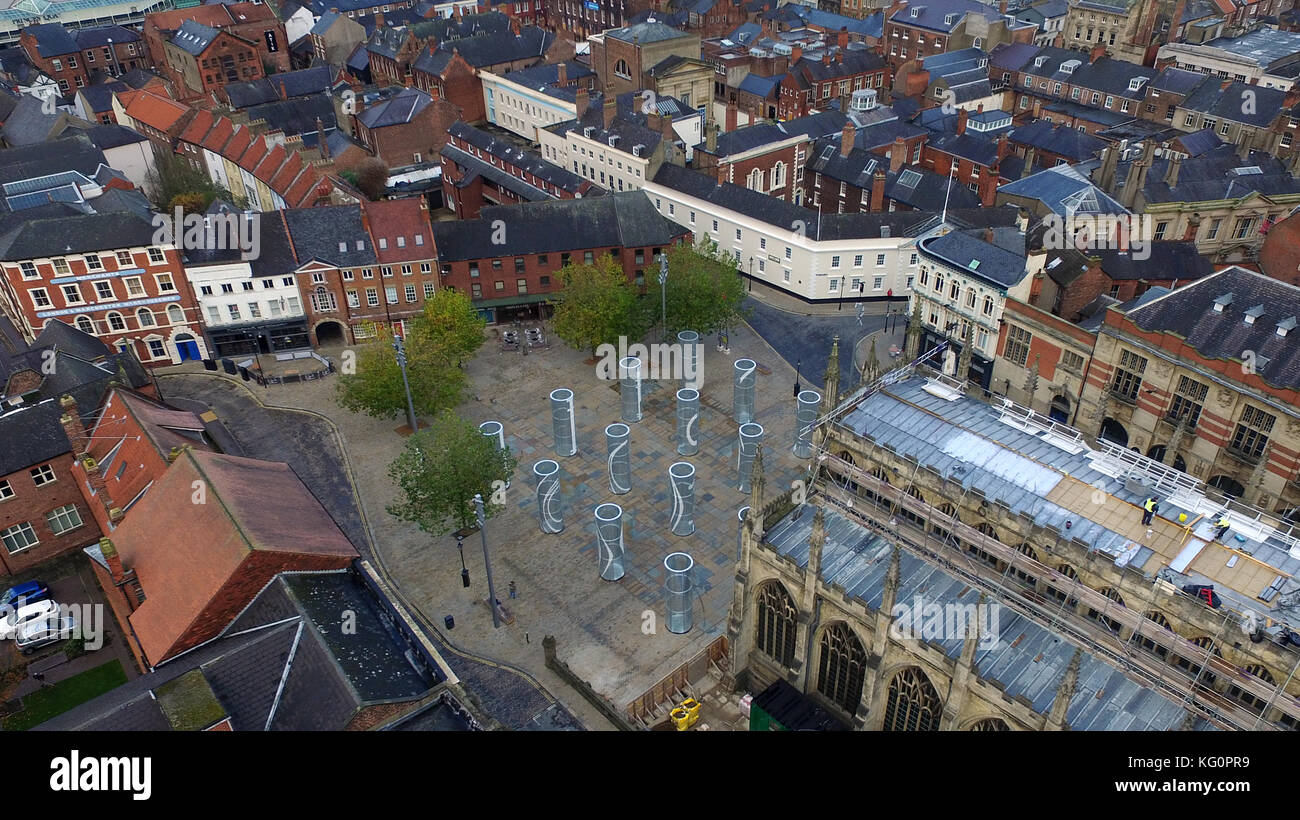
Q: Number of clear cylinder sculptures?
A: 14